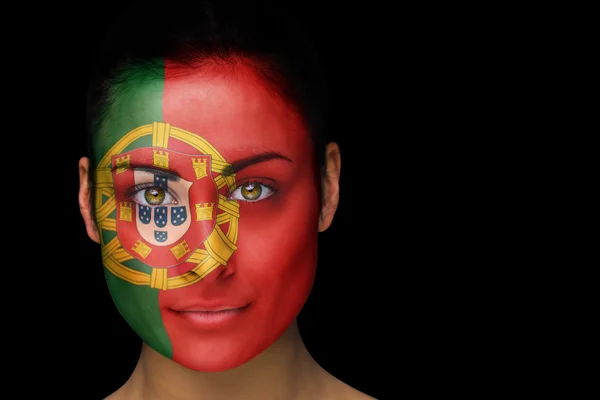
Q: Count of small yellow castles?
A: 7